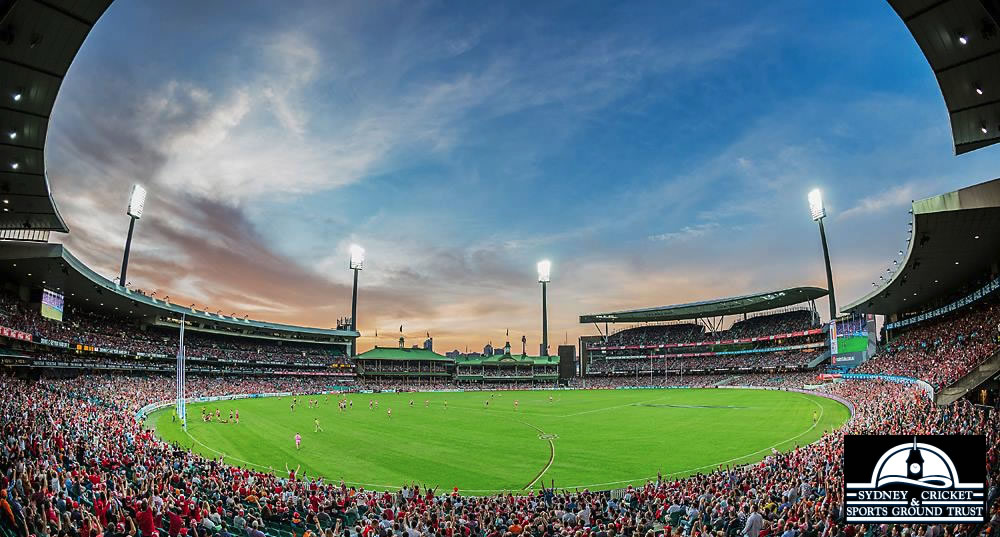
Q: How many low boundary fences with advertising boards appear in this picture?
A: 1